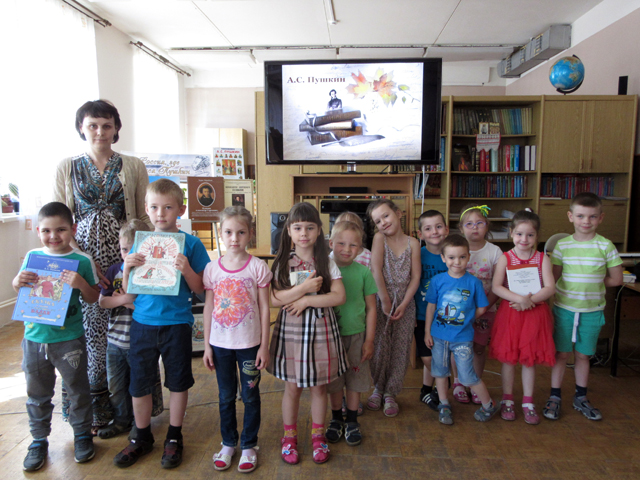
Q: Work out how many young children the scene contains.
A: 13